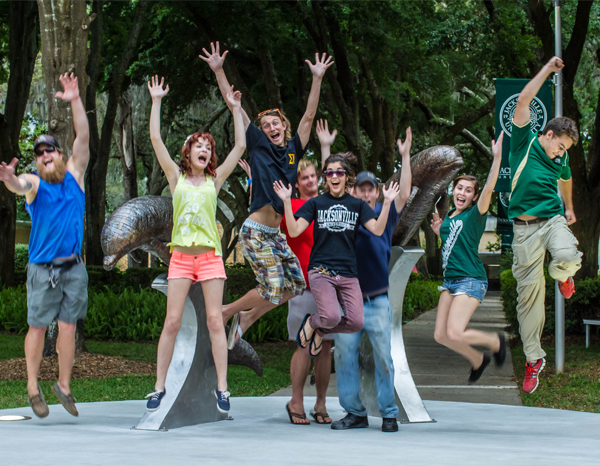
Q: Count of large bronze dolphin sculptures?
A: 2